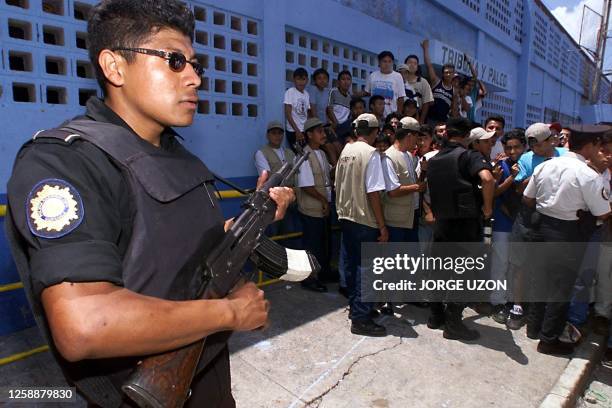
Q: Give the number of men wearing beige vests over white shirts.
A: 4